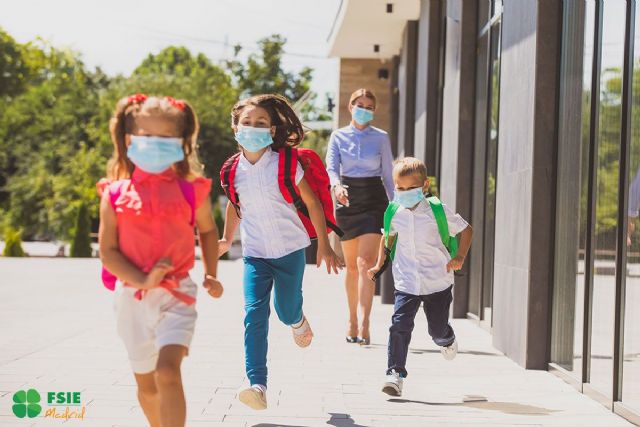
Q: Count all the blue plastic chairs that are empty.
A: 0